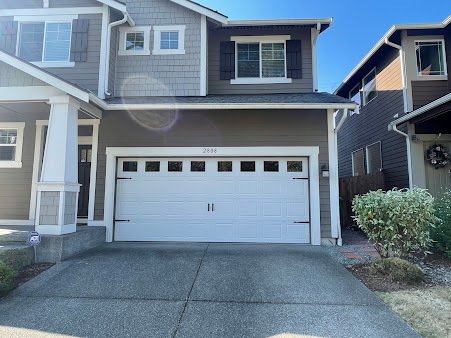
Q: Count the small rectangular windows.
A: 8